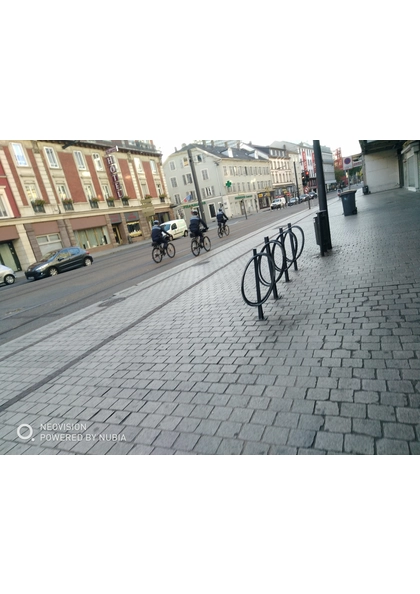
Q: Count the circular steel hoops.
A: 4